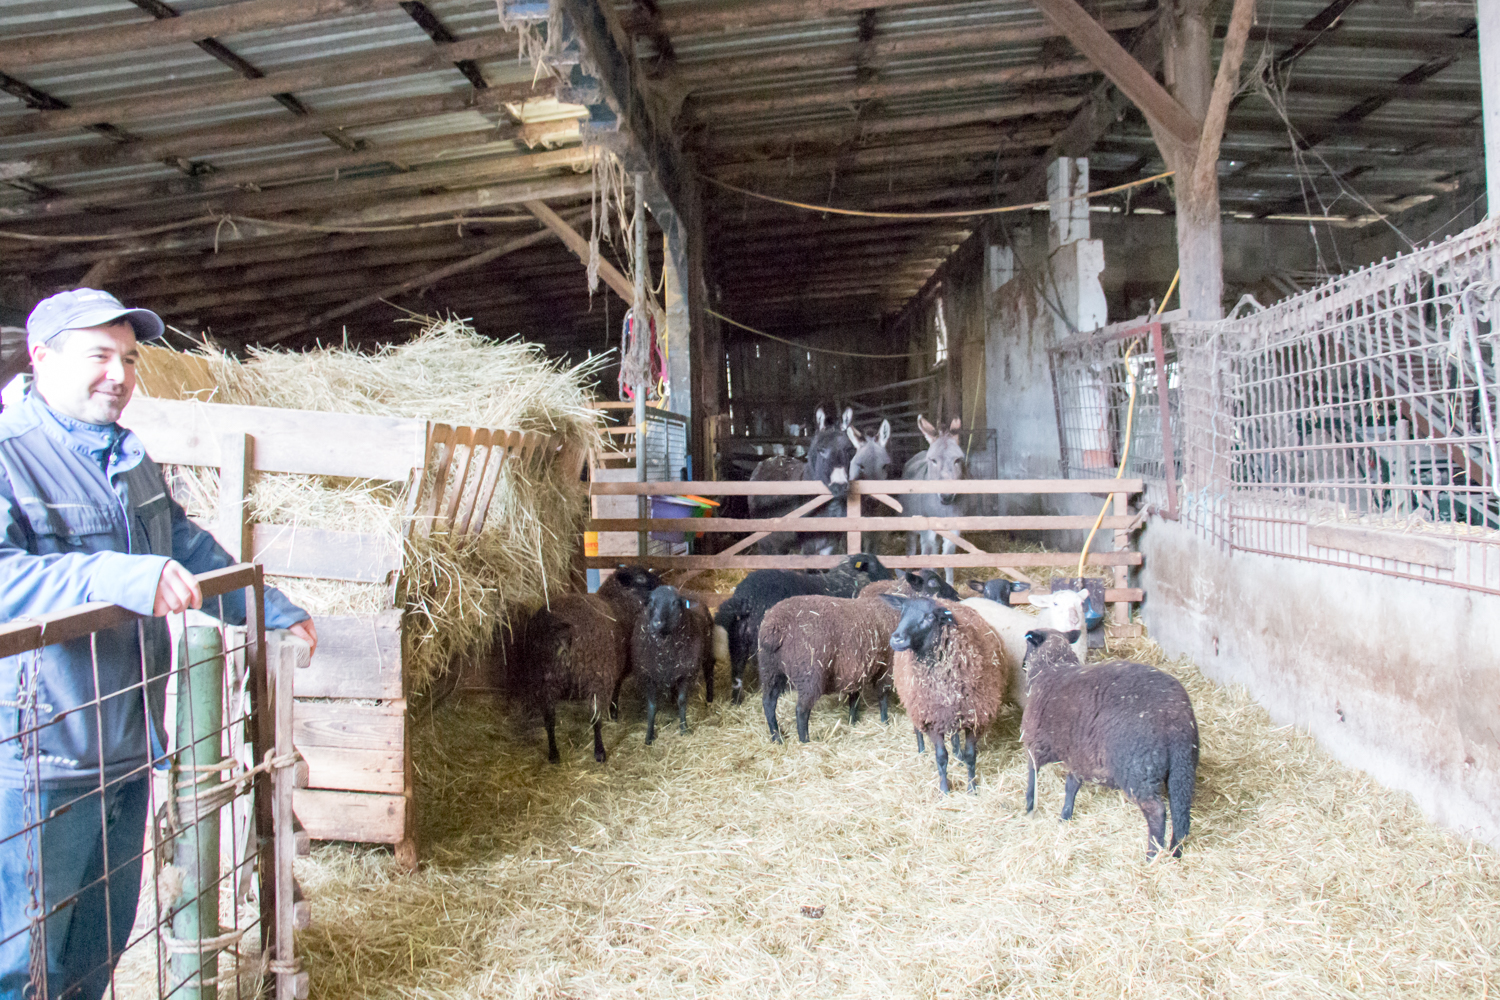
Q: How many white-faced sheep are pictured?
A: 1